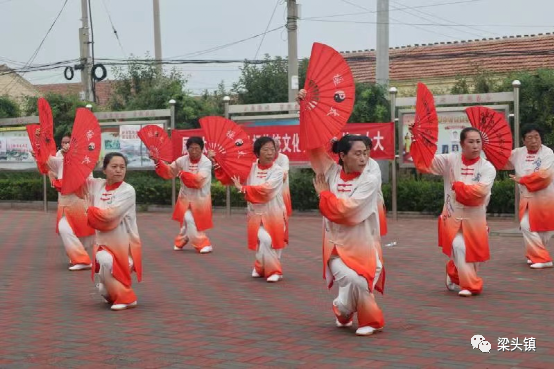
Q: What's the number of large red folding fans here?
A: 8